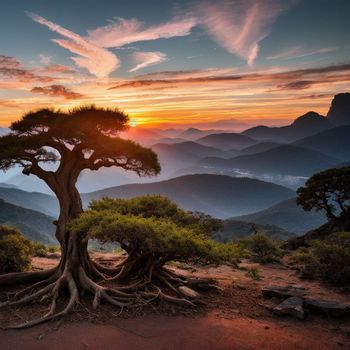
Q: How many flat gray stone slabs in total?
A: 3